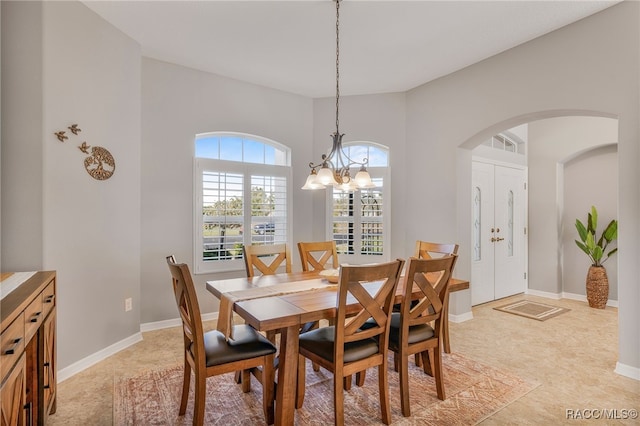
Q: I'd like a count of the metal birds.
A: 3